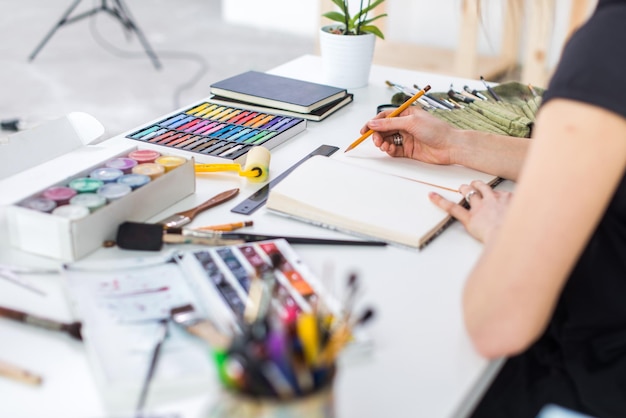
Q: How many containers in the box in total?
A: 12